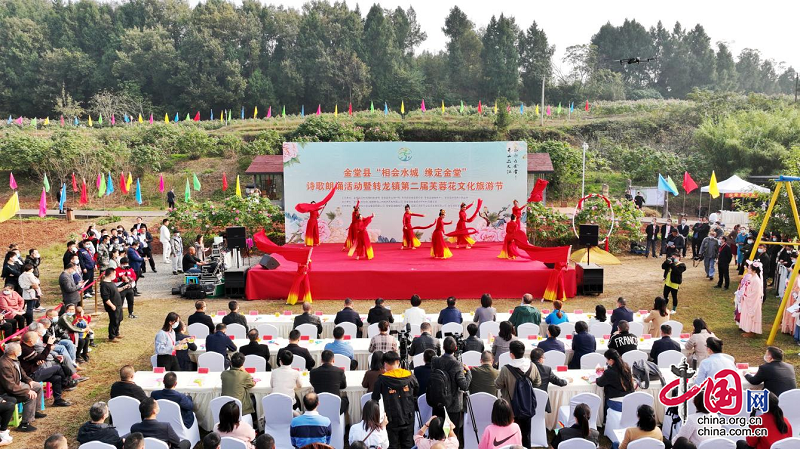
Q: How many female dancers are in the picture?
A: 10